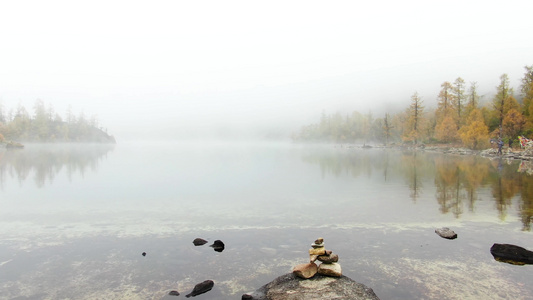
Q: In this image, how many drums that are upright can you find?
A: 0